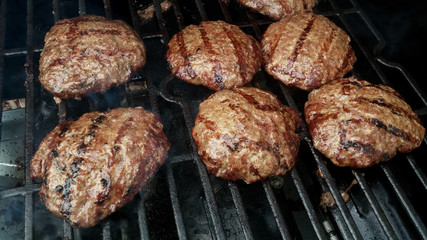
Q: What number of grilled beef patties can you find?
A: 7